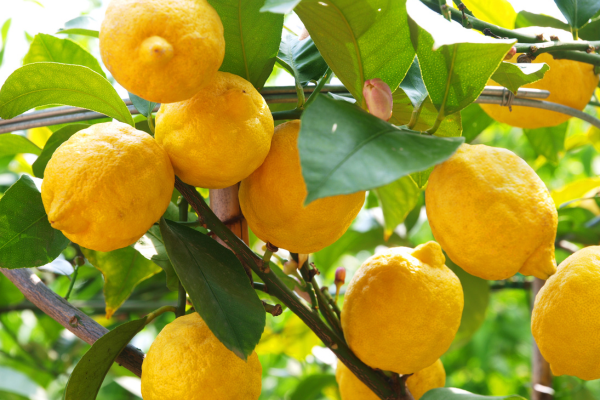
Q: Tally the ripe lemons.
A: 10